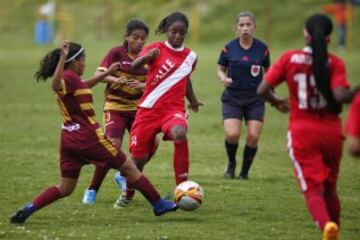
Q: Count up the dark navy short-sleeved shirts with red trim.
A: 1